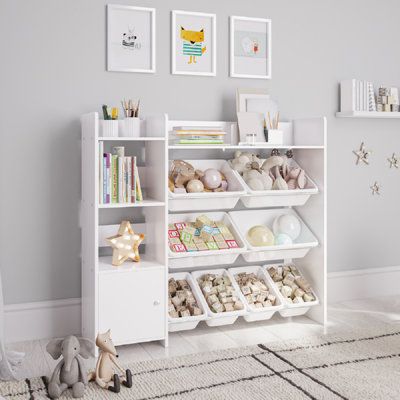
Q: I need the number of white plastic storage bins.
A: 8